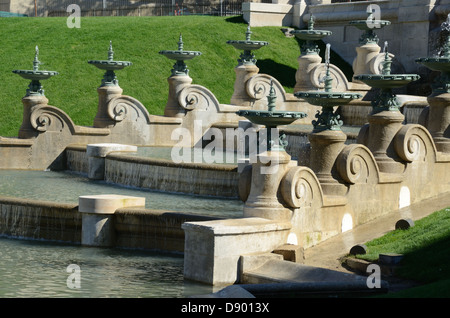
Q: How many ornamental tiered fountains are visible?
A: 10